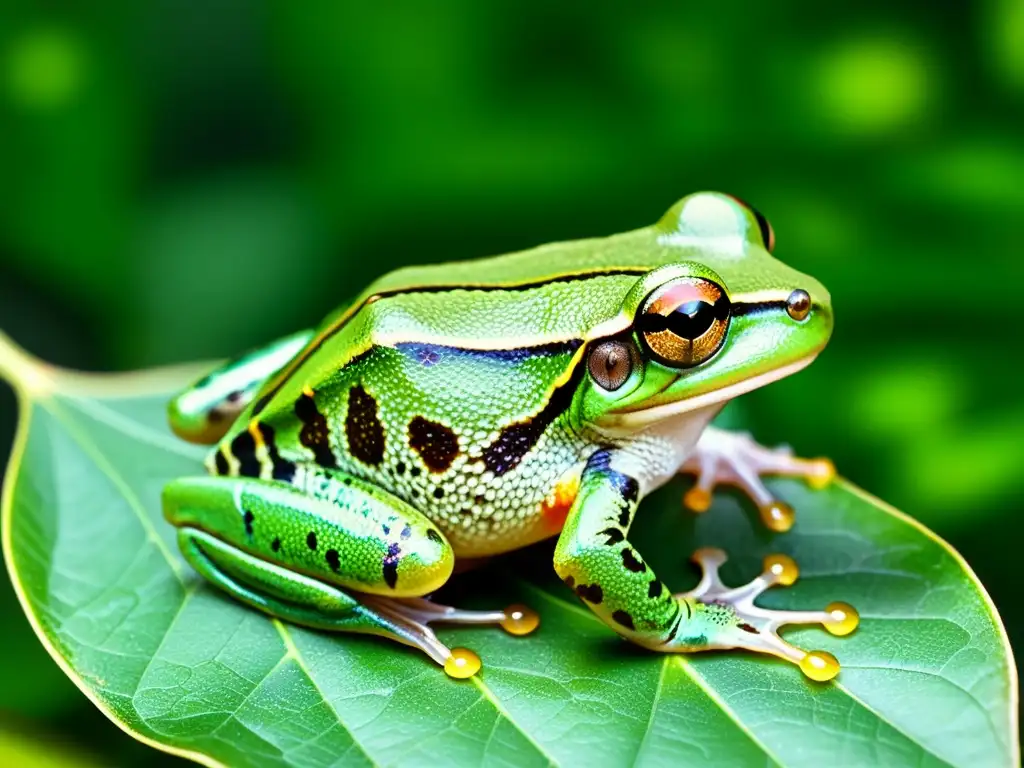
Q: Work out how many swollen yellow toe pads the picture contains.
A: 8